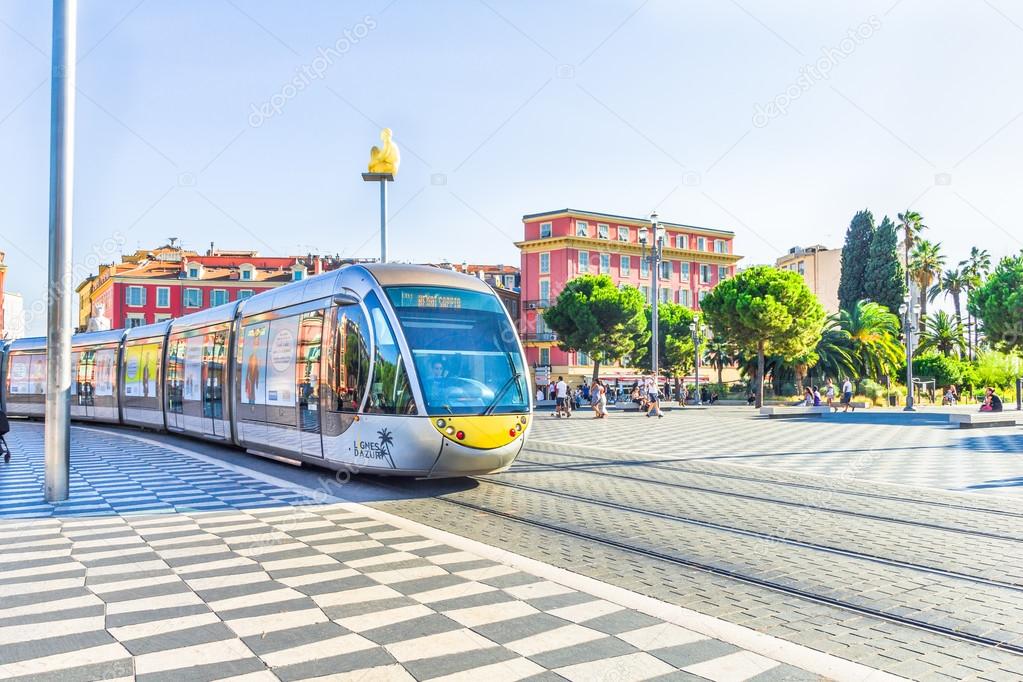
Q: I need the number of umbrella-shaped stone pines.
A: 4